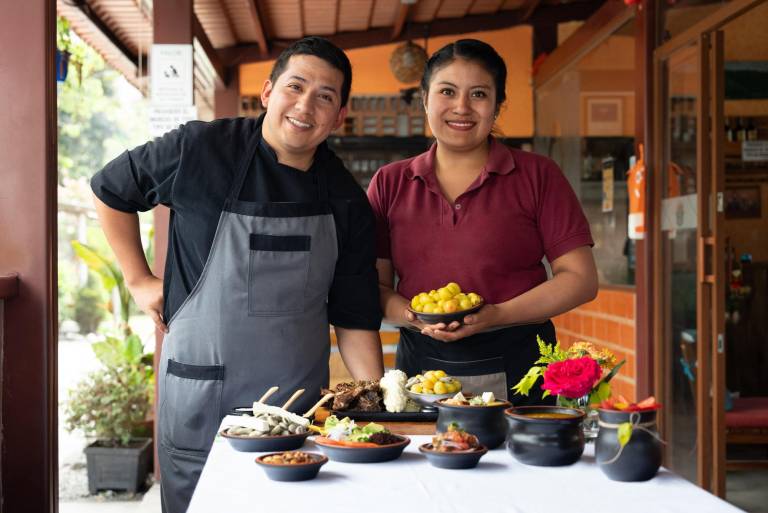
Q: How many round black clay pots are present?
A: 3